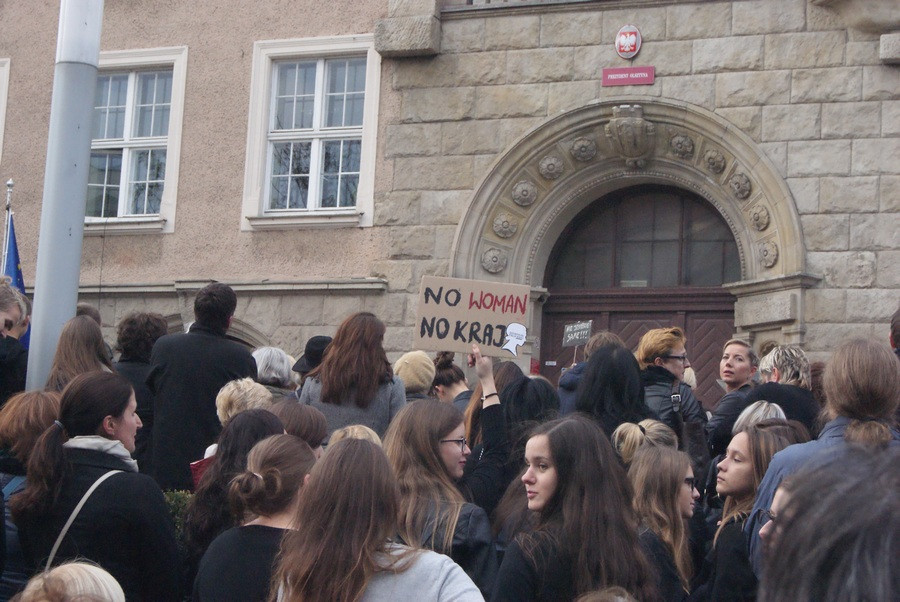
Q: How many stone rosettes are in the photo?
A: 10